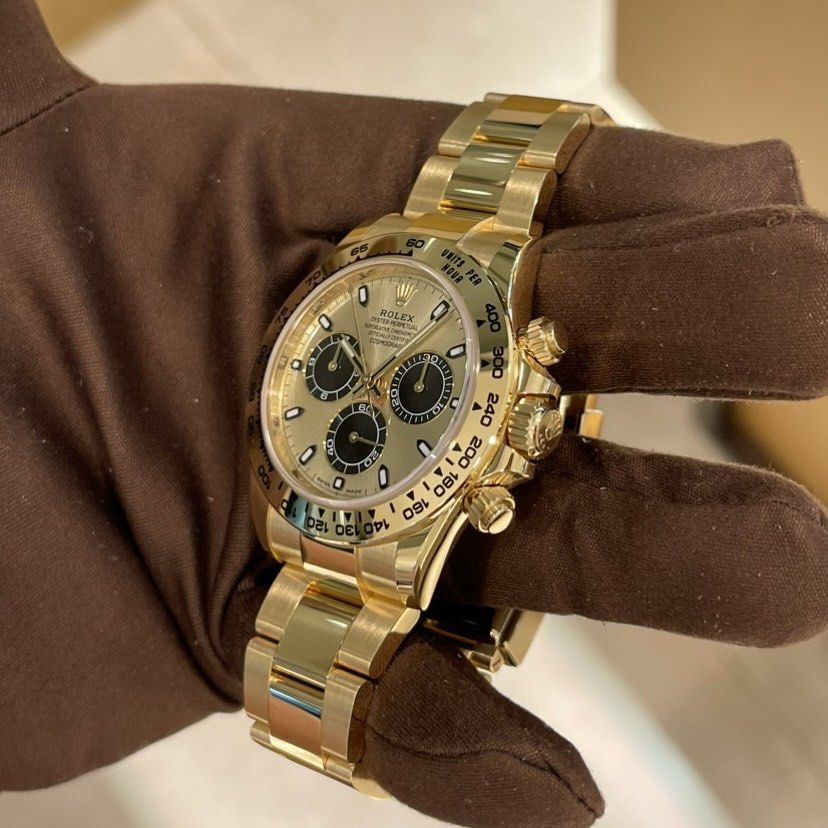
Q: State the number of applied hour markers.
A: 11